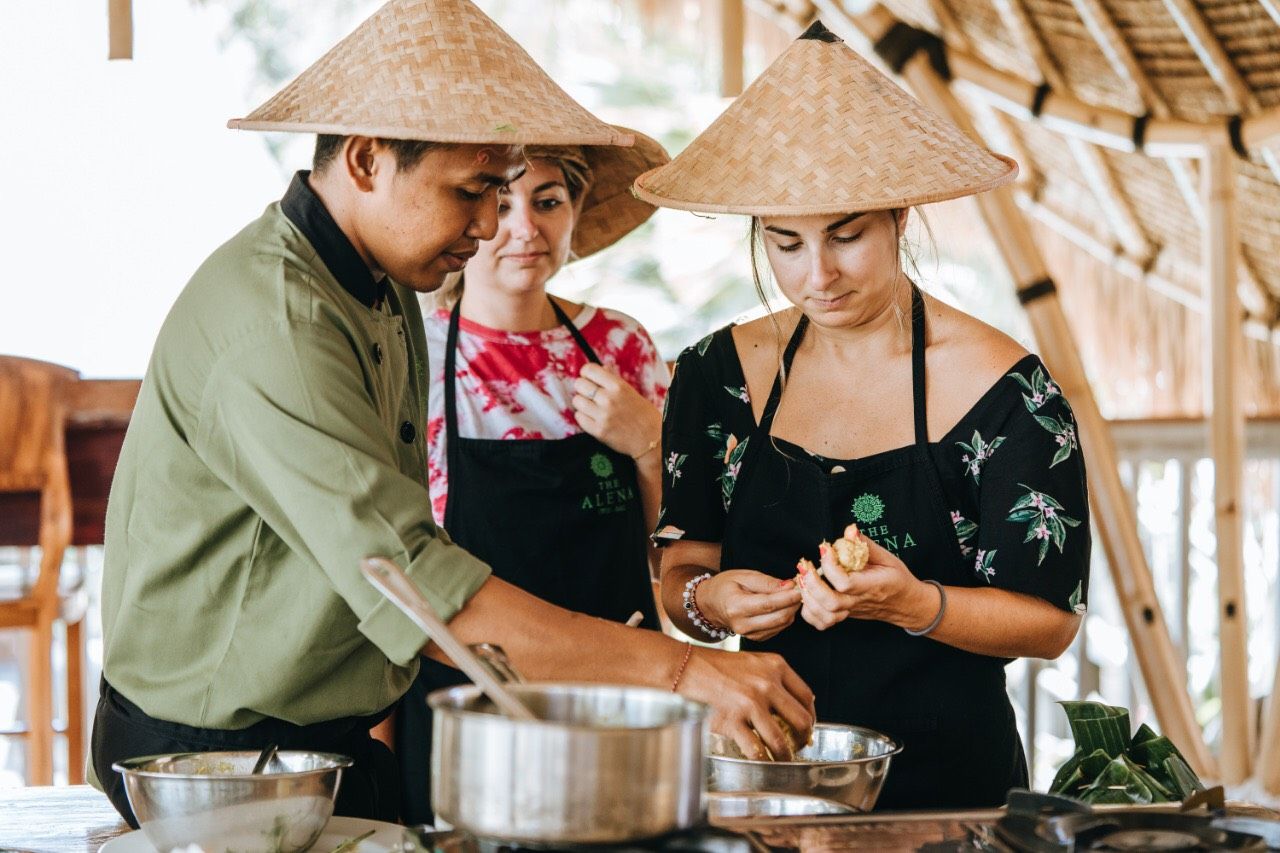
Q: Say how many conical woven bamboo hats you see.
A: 3